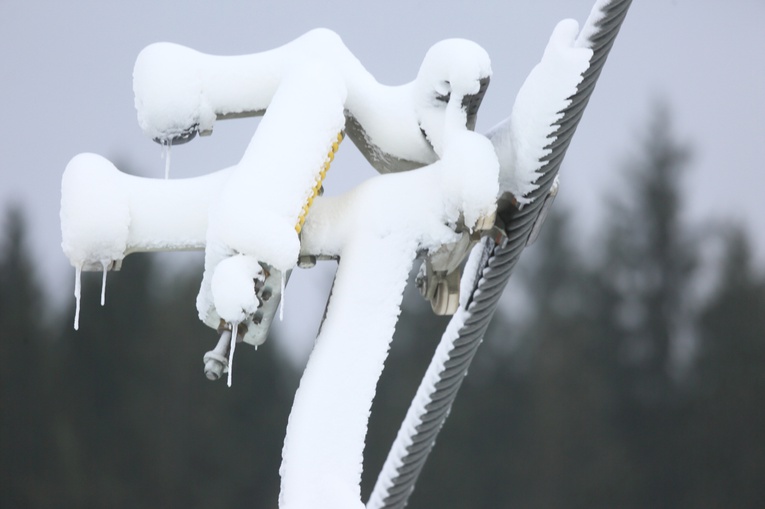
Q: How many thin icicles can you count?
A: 5